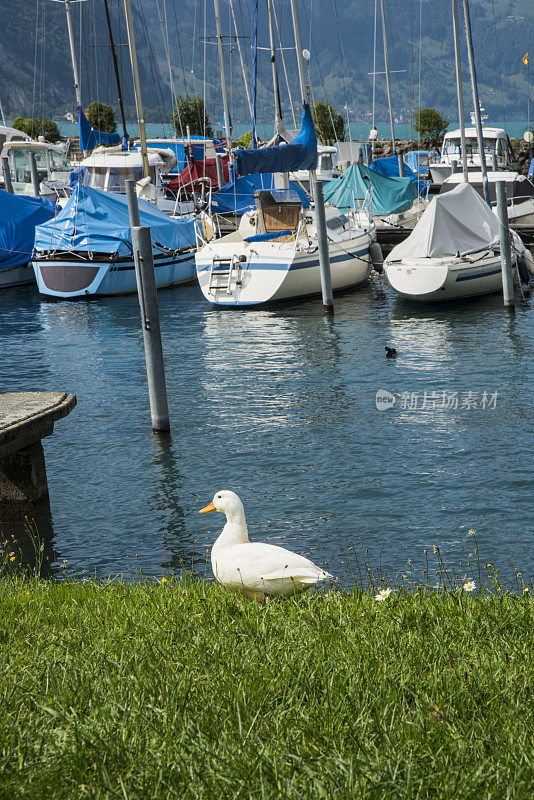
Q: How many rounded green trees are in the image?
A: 5